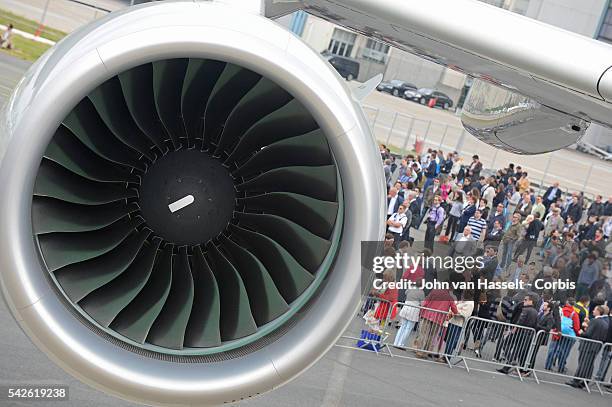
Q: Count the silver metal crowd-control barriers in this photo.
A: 5